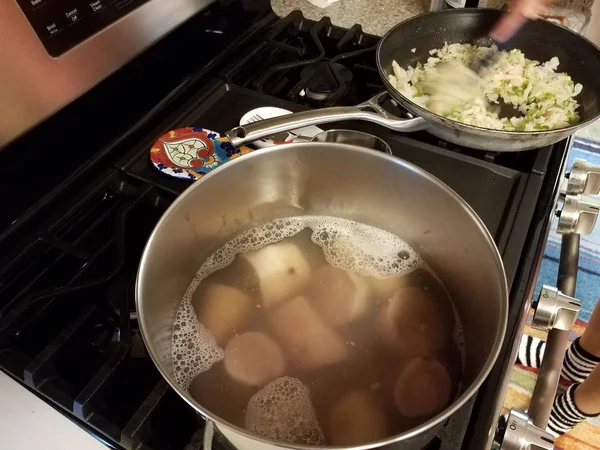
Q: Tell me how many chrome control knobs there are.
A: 4